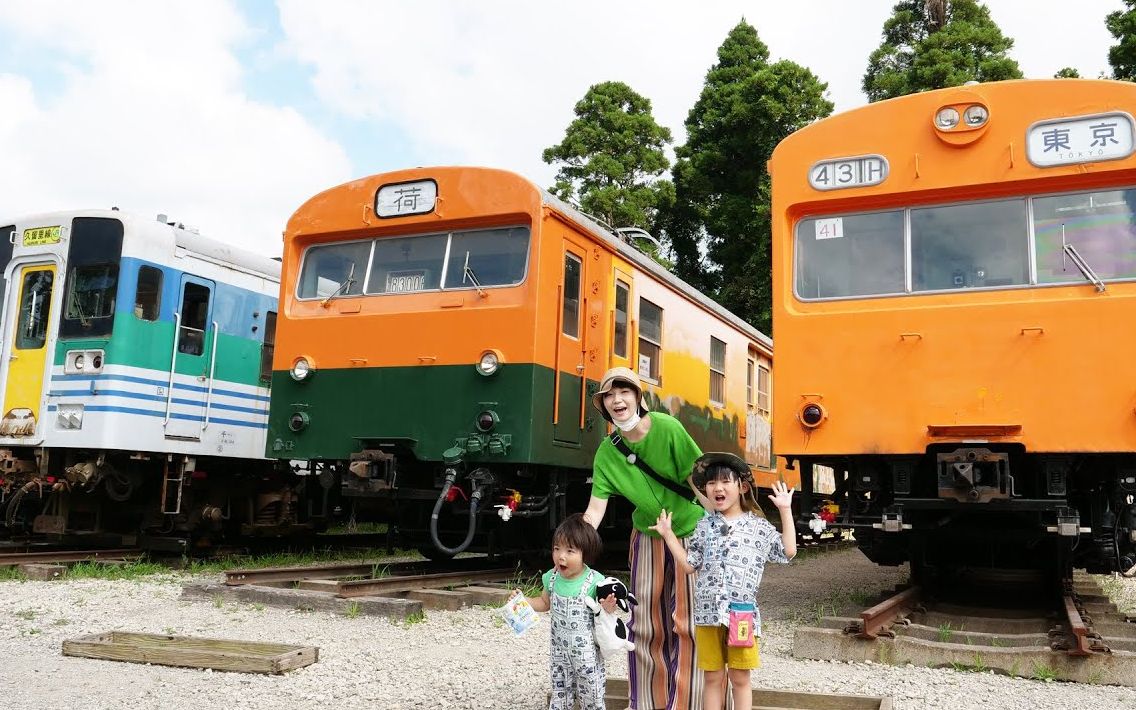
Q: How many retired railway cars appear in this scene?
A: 3